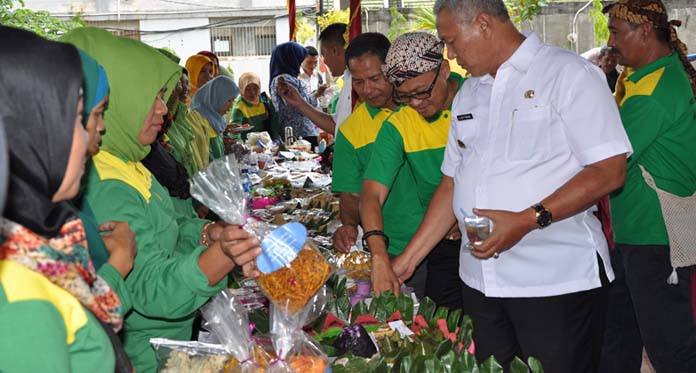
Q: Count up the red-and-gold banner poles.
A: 2